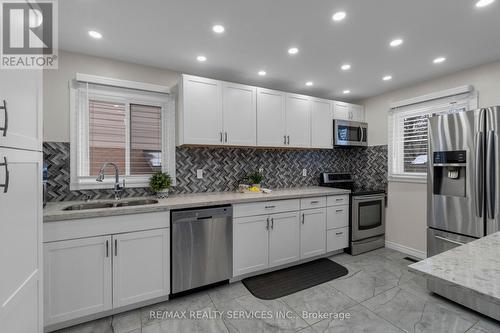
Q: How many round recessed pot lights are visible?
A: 13